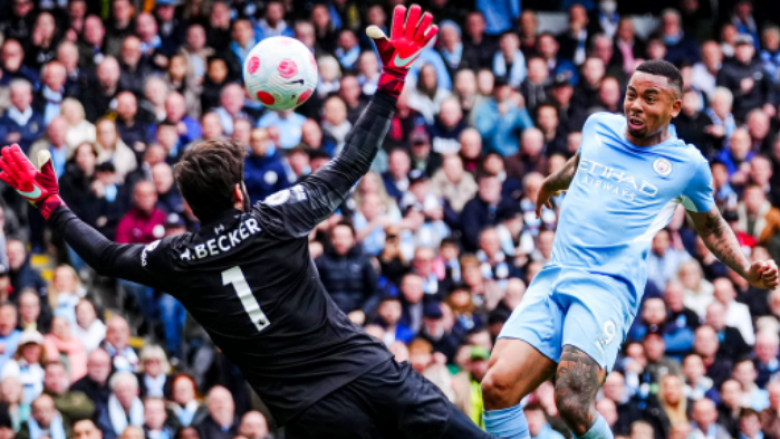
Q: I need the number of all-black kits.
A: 1